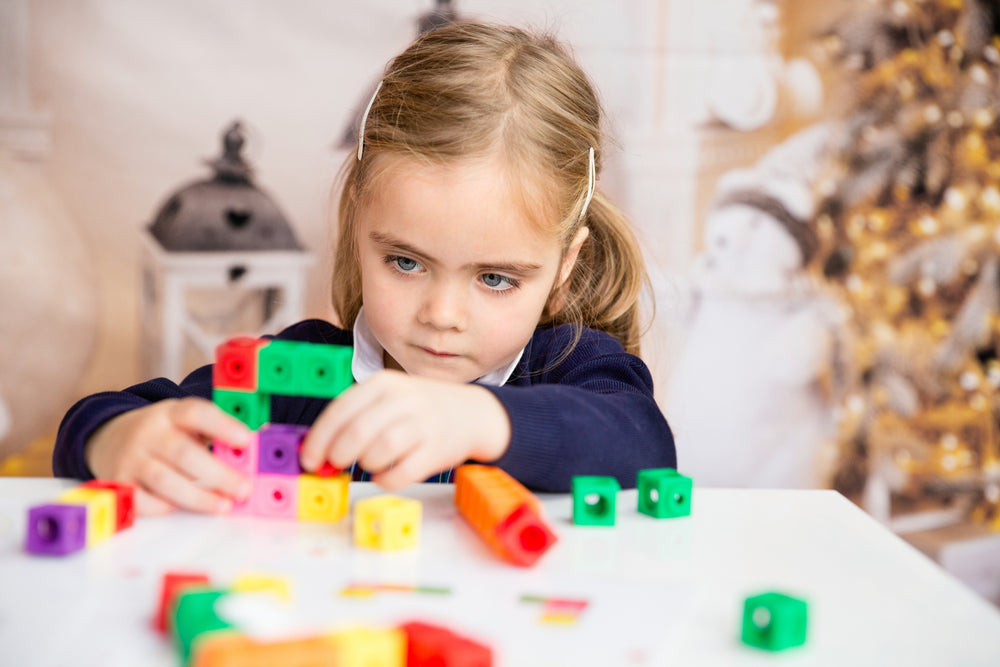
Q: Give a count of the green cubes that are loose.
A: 3